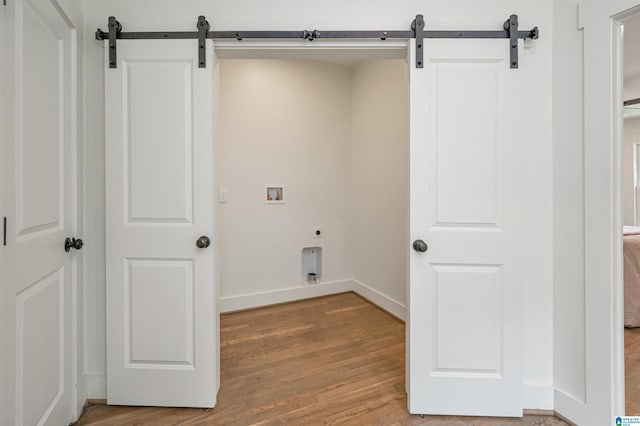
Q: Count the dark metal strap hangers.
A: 4